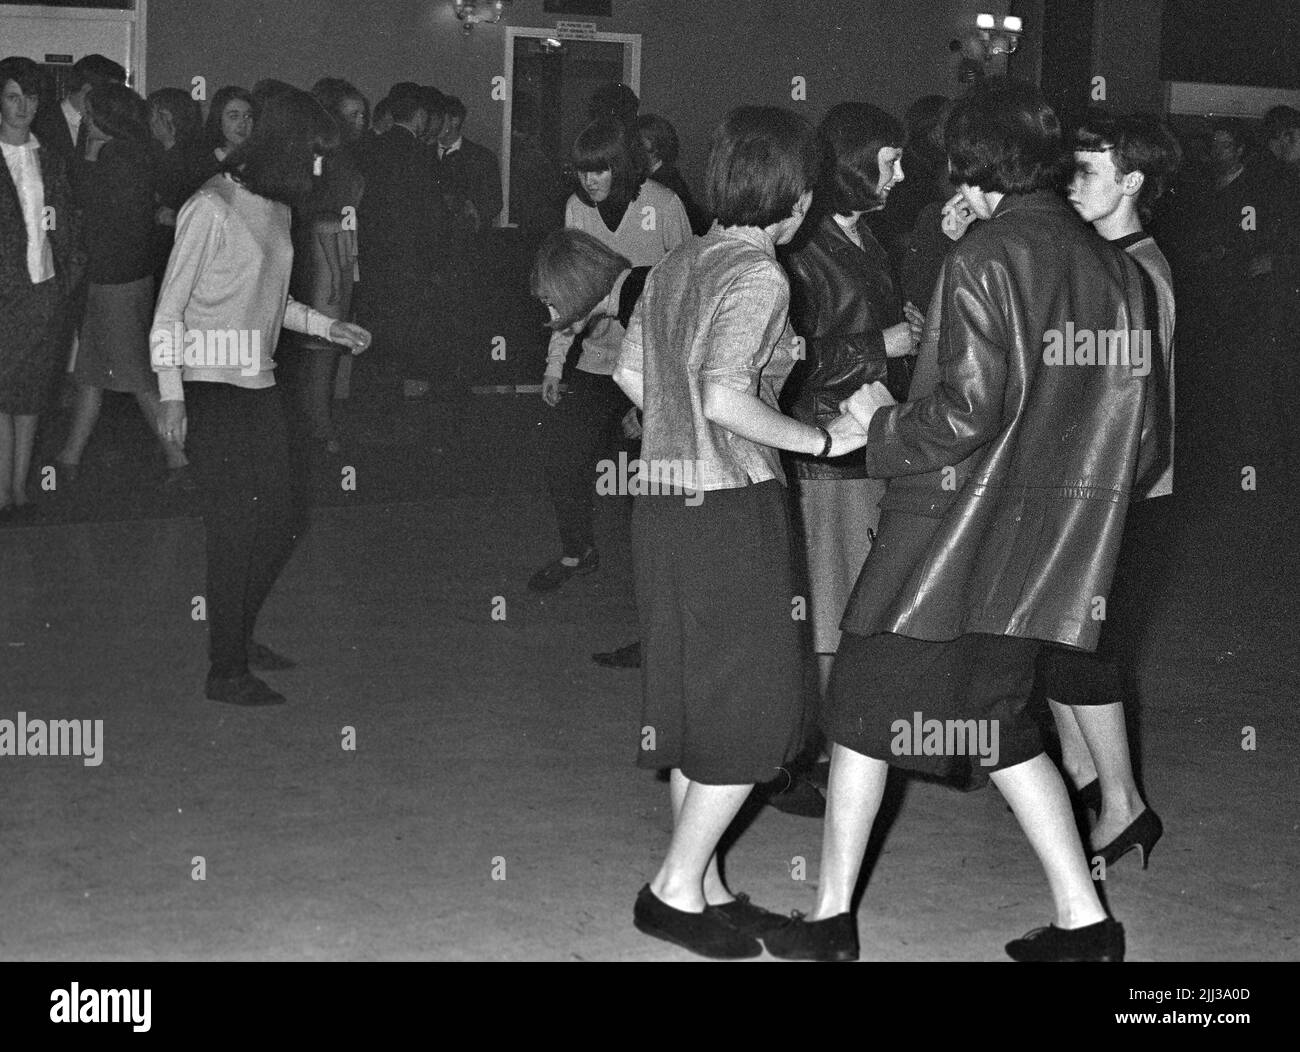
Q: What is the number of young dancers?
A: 7